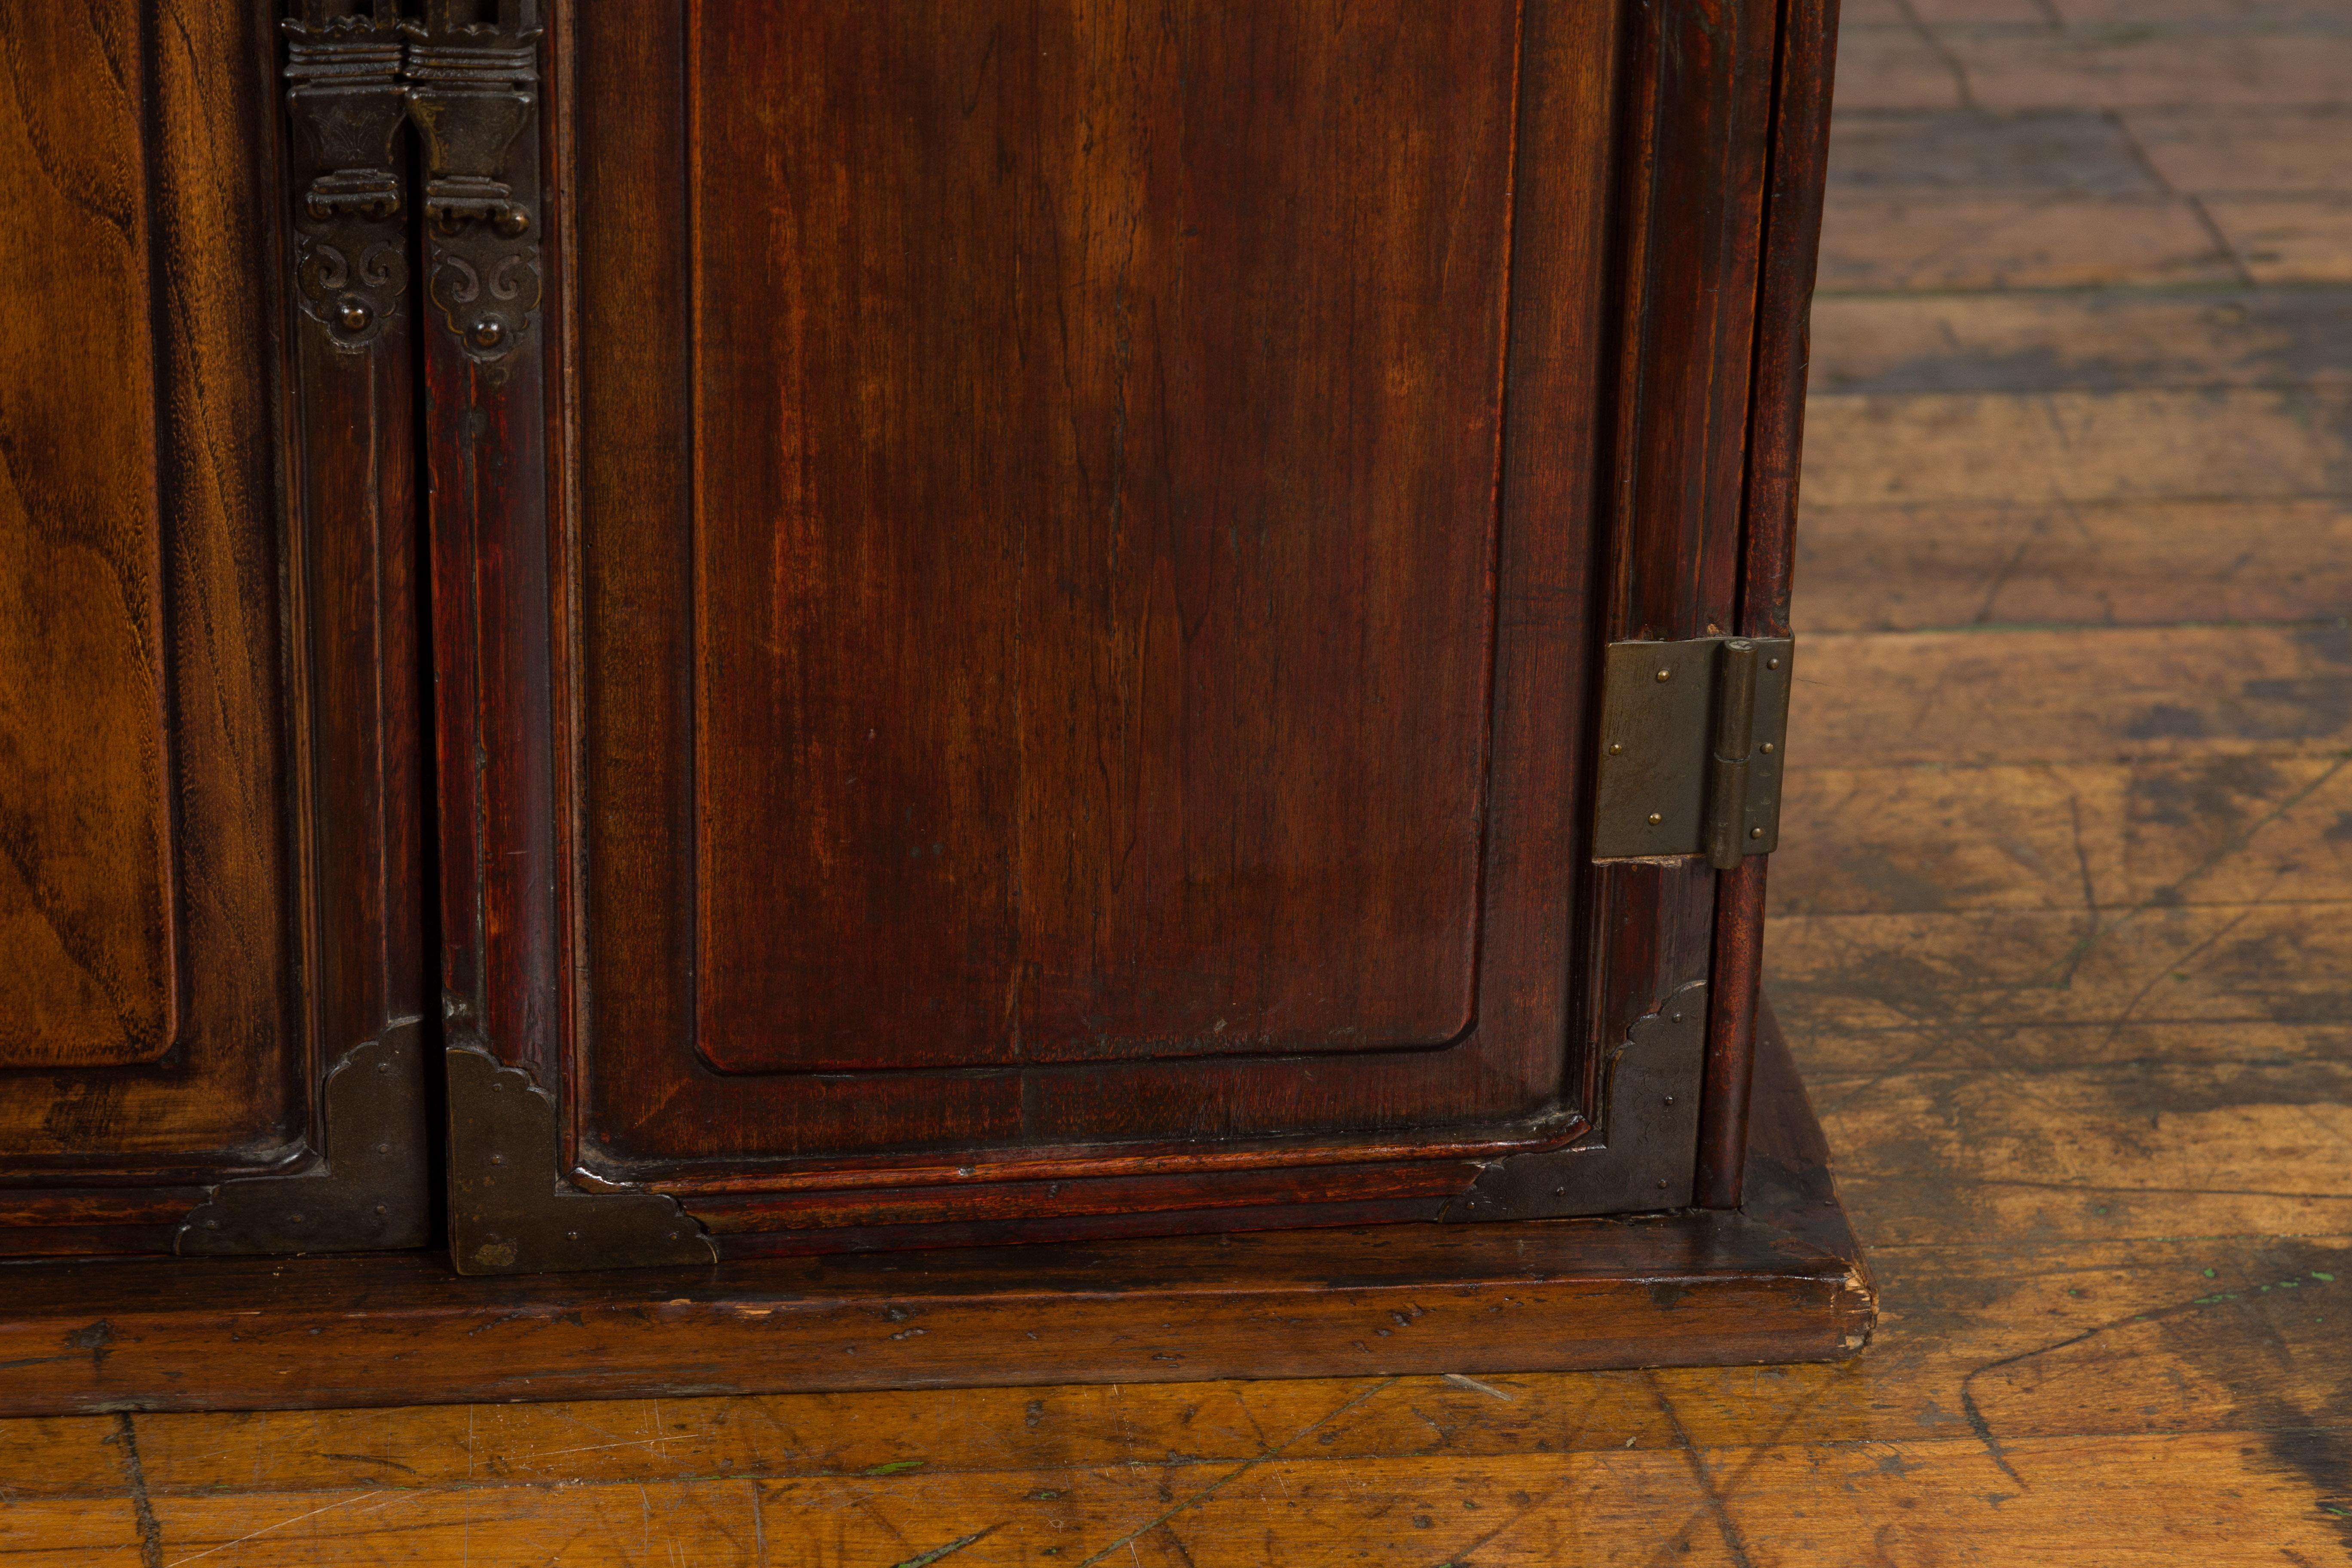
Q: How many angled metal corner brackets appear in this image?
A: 3